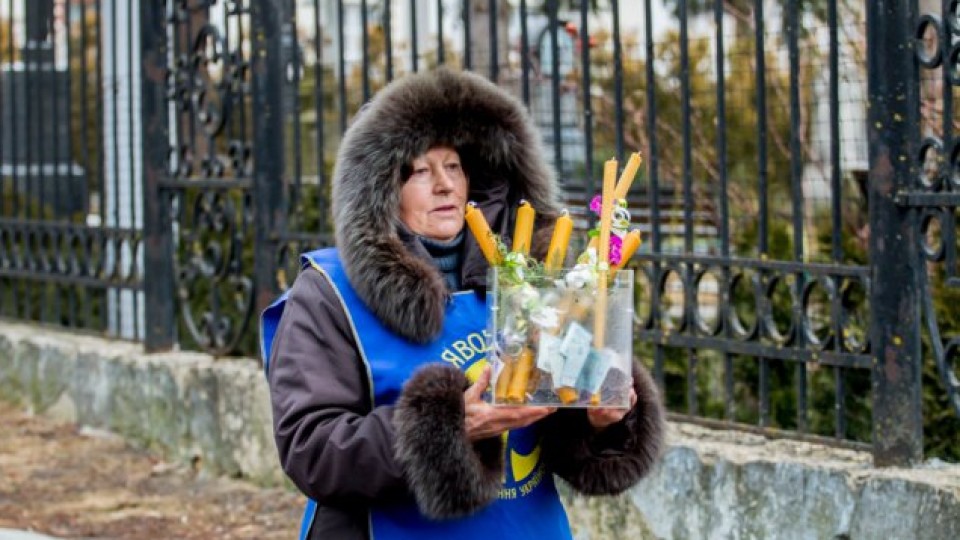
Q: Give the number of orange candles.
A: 6